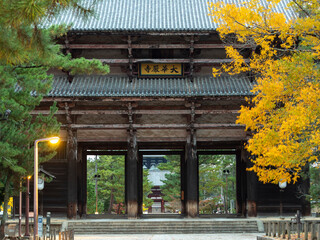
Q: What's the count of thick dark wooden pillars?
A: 4